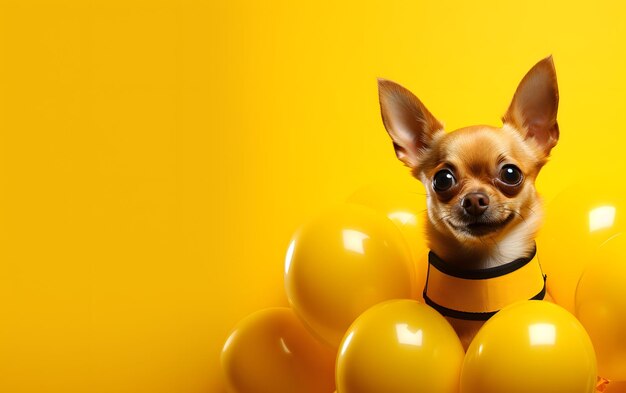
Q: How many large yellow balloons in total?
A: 7